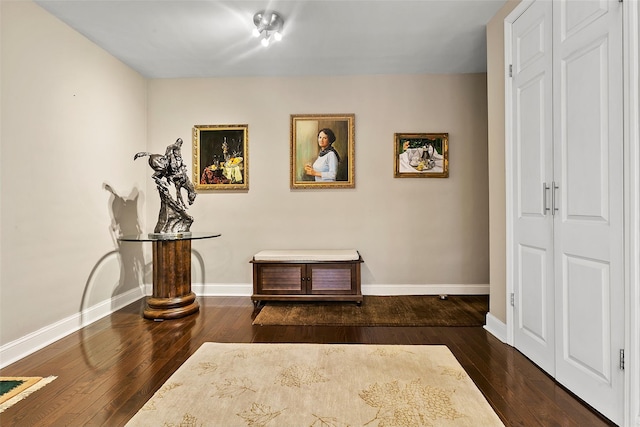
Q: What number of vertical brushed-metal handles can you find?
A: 2